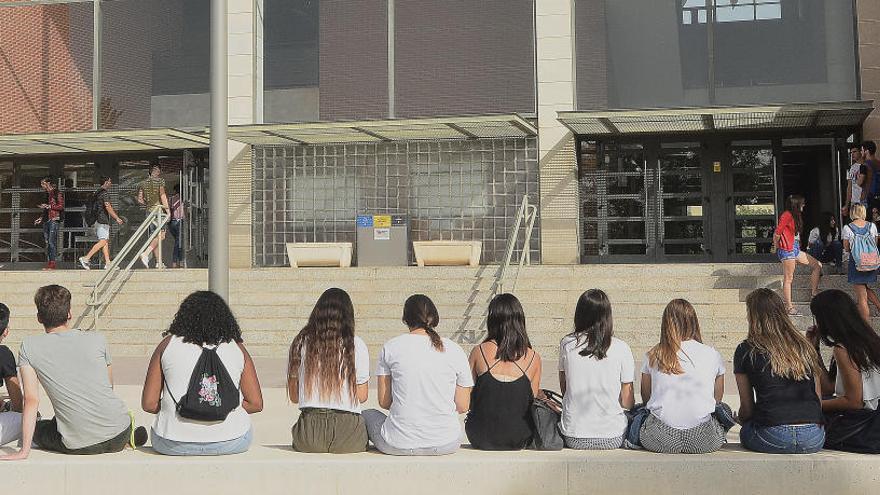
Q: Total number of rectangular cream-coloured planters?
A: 2